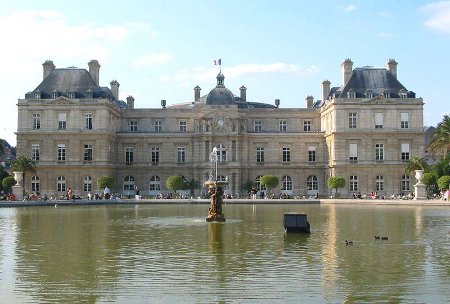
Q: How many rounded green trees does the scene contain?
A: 7